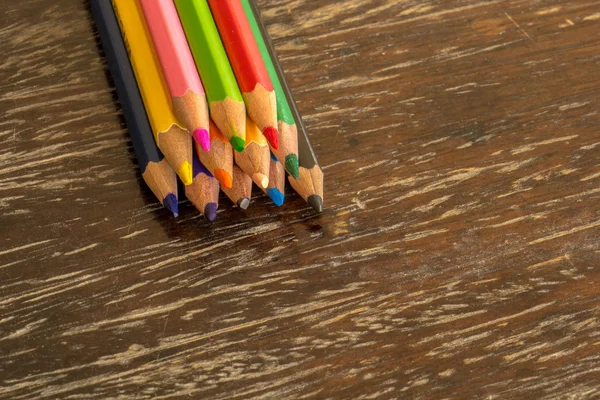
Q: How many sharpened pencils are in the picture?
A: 12